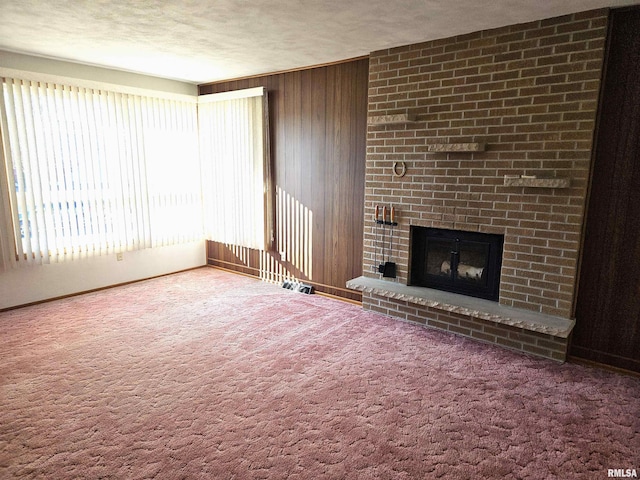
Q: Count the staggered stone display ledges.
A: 3